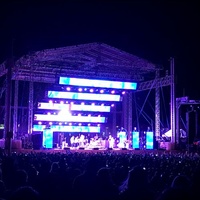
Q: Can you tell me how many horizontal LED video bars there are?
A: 5